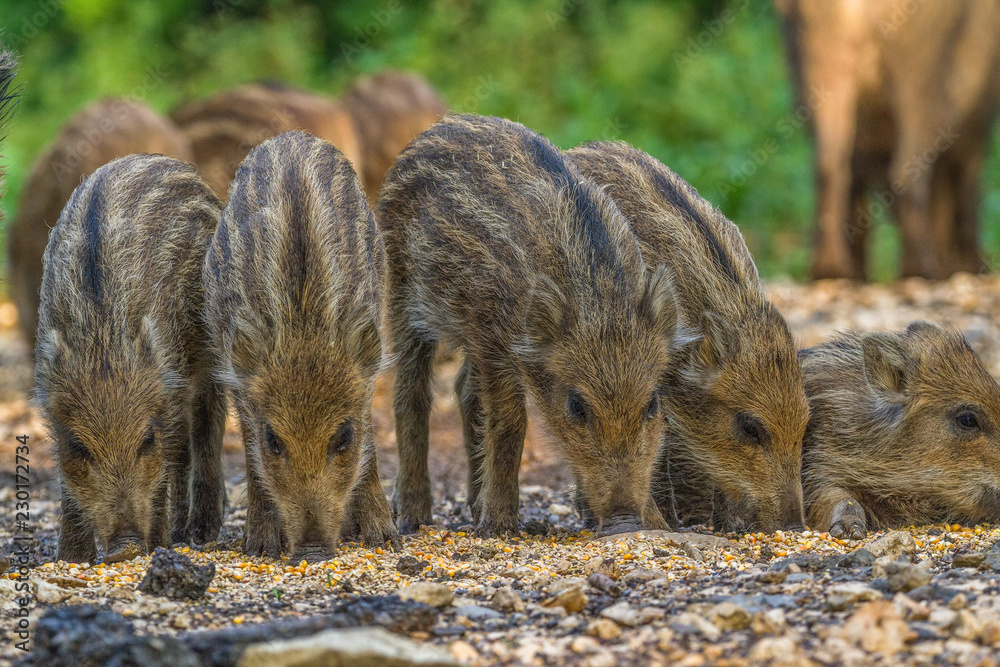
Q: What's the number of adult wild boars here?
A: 1